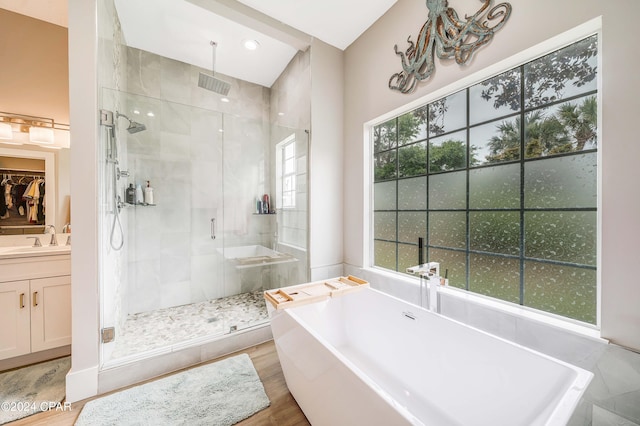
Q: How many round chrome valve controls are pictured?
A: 2